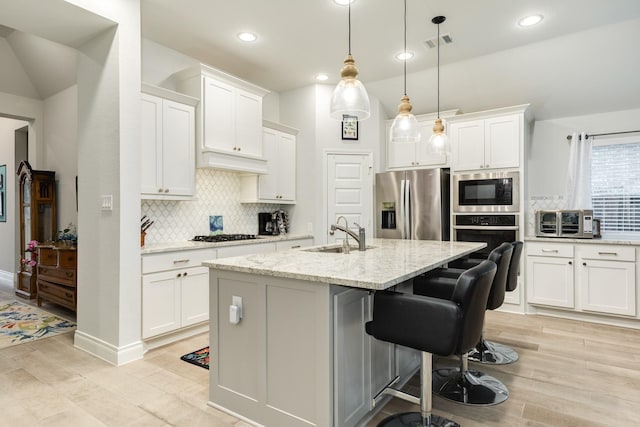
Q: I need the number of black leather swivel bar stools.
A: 3